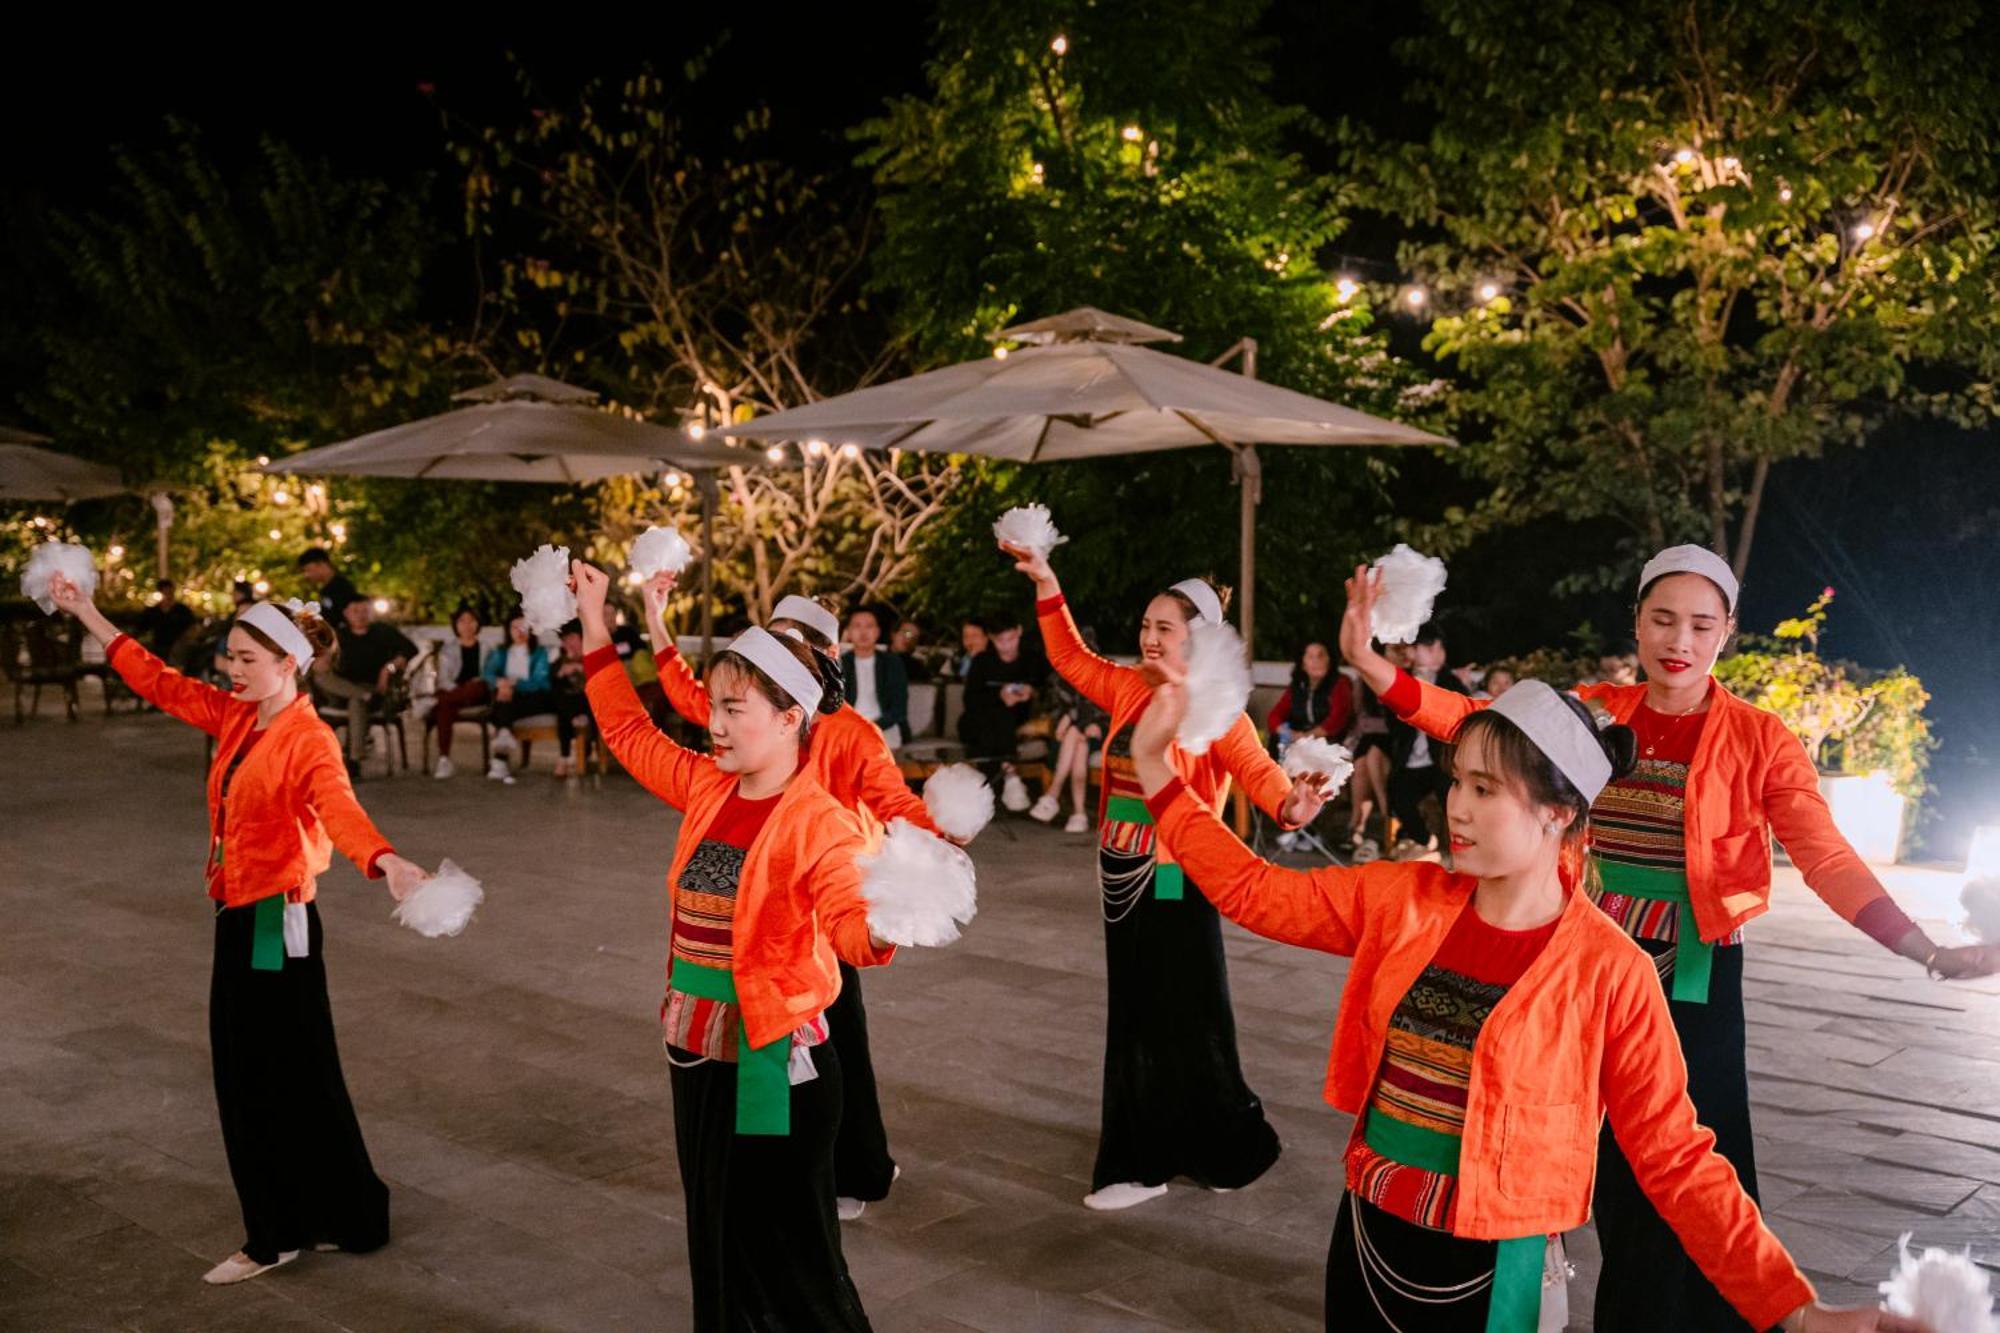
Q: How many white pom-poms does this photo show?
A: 12